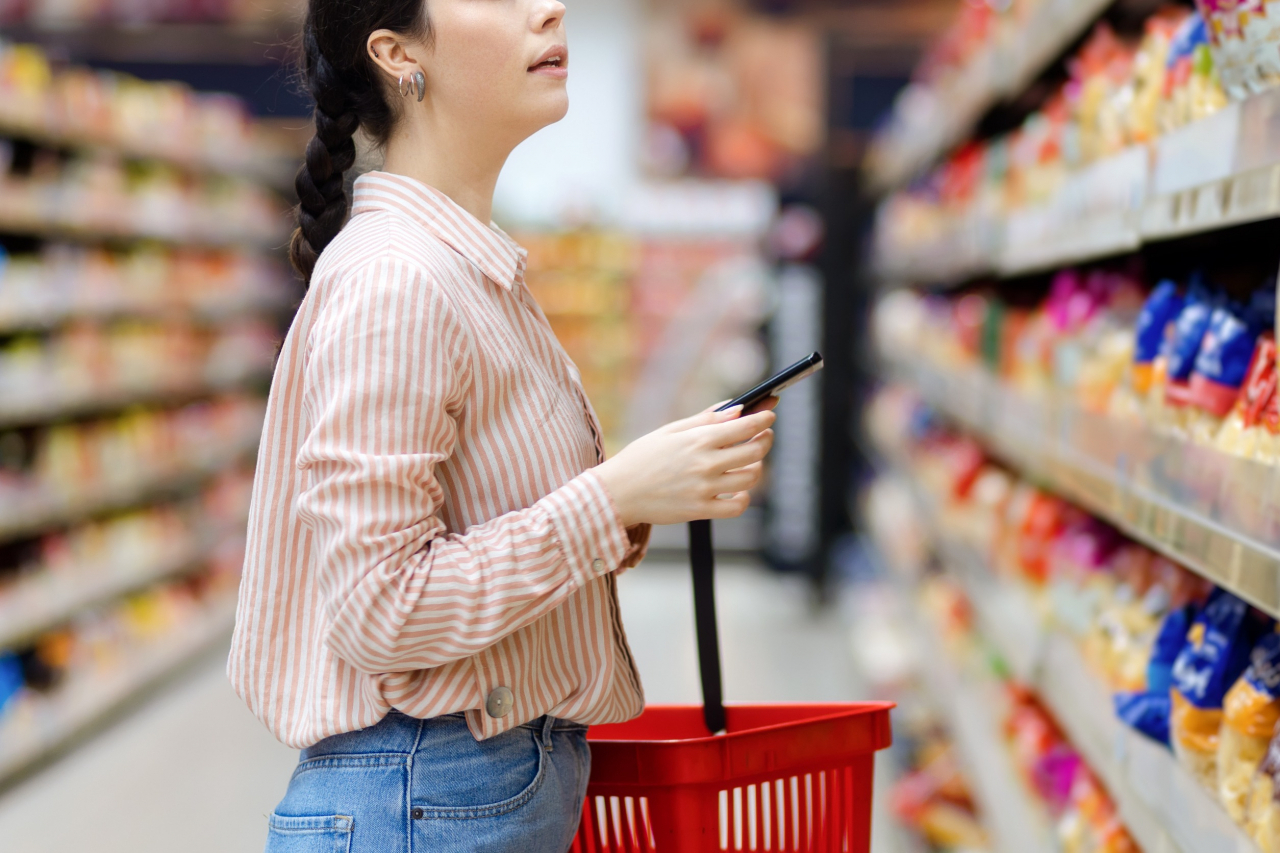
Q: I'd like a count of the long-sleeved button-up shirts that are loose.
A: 1